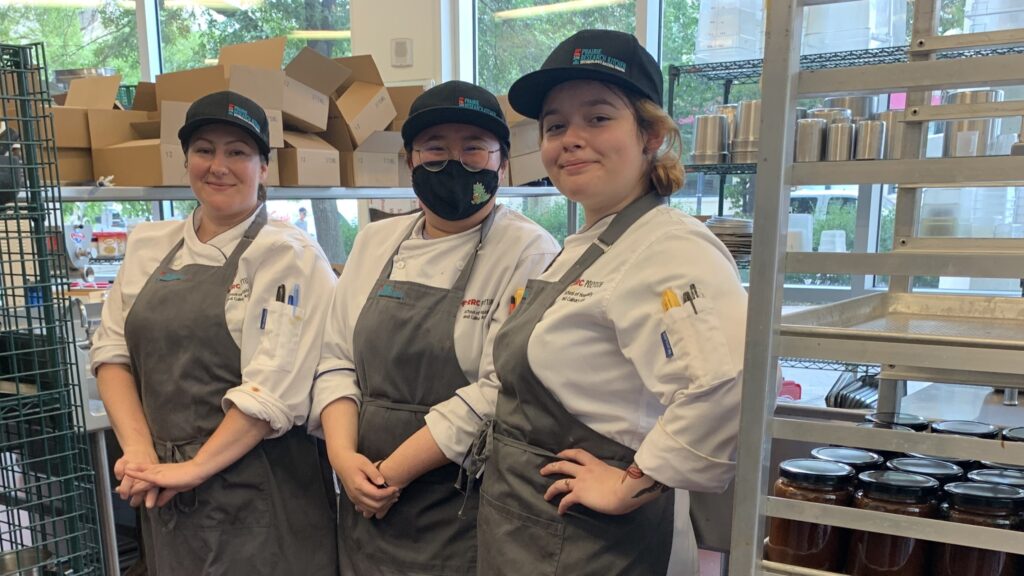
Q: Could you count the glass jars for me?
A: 12